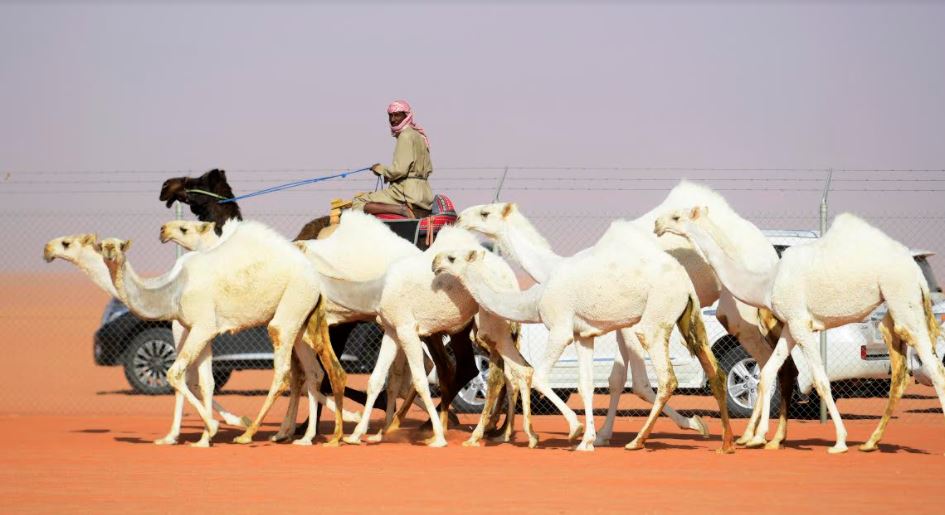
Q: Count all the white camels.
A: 7